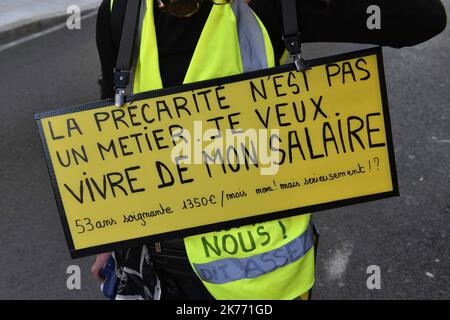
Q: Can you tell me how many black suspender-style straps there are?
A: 2